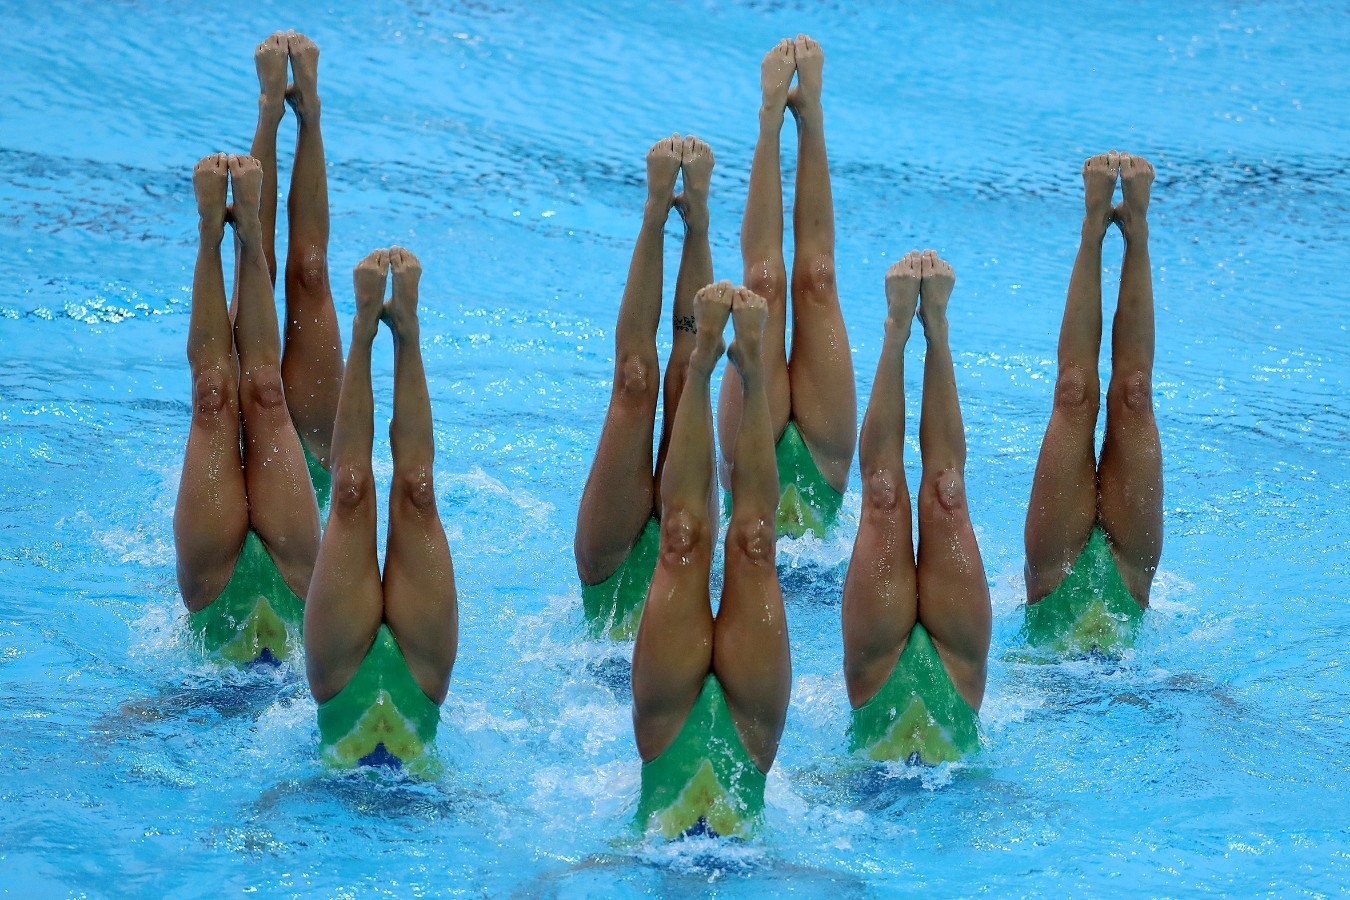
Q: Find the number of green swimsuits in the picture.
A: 8